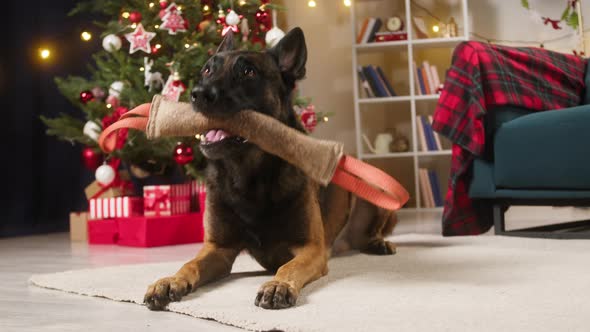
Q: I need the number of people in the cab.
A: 0